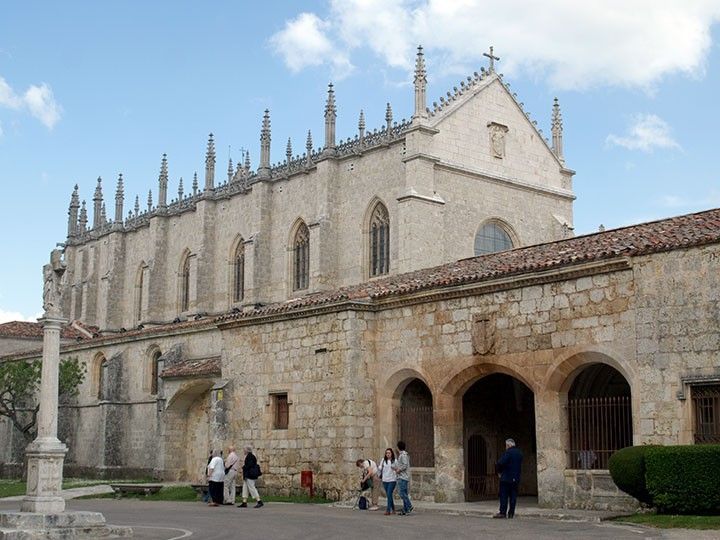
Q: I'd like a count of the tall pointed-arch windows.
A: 5